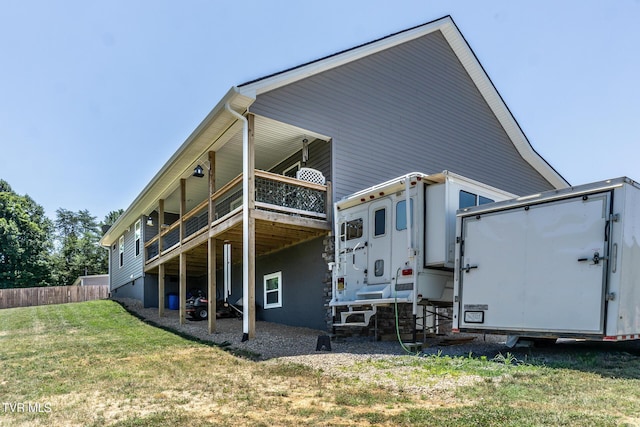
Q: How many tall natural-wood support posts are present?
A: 4